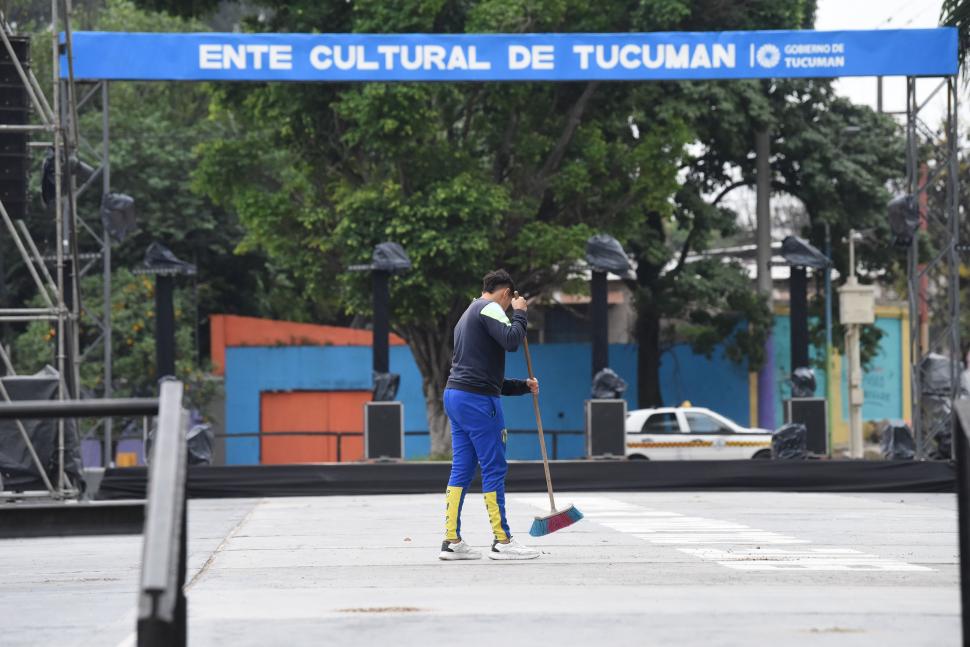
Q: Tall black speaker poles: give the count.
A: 4